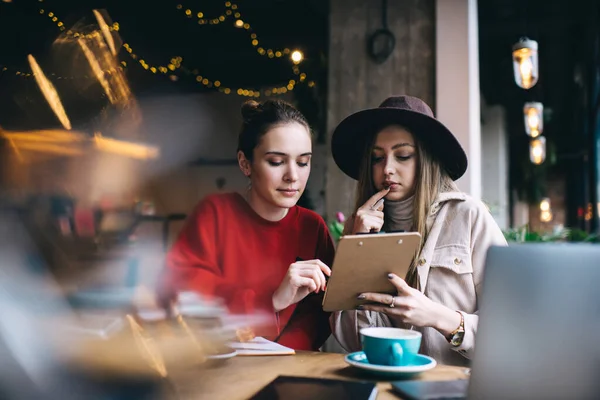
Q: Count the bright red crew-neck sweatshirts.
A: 1